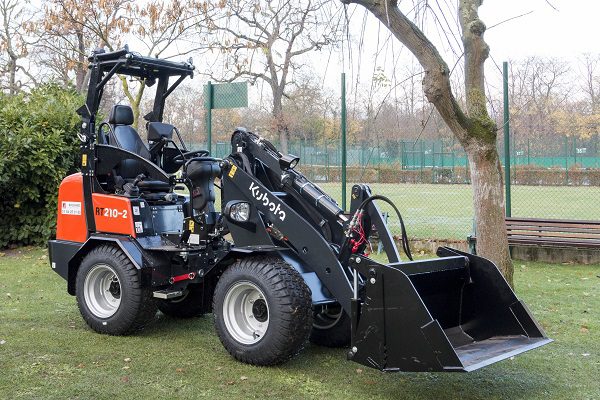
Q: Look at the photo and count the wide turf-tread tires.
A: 4